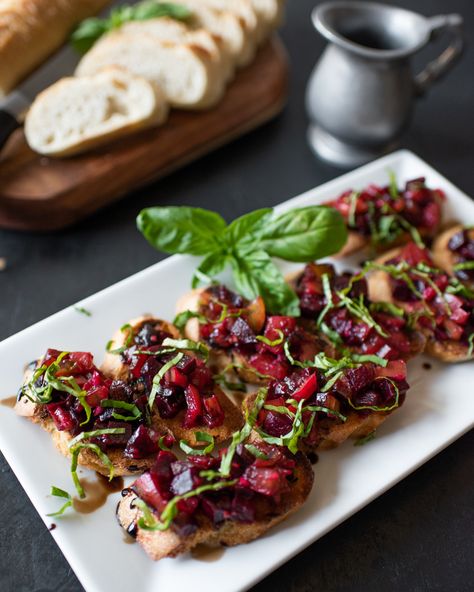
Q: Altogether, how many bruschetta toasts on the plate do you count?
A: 9